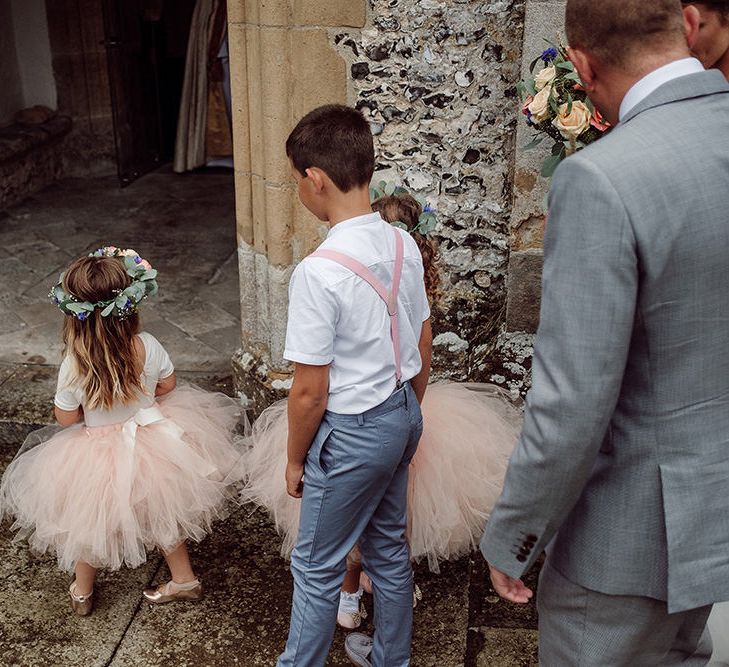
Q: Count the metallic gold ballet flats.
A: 2